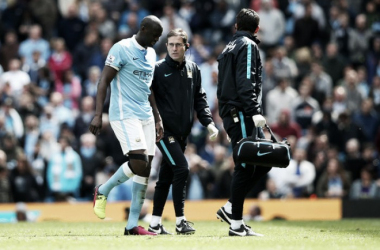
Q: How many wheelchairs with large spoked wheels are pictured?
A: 0